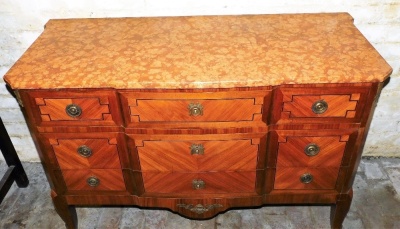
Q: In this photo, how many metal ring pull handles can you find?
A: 6